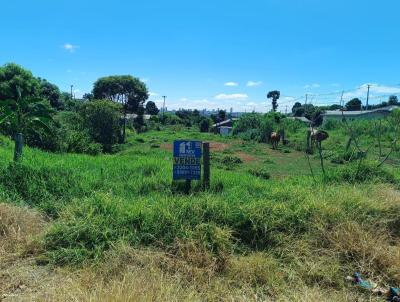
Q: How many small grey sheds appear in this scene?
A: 1